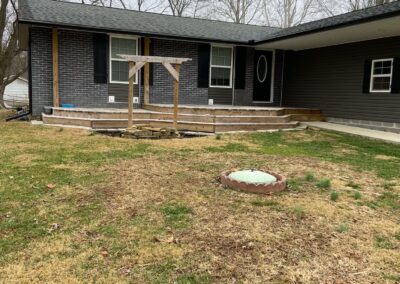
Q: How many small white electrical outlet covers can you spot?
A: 3